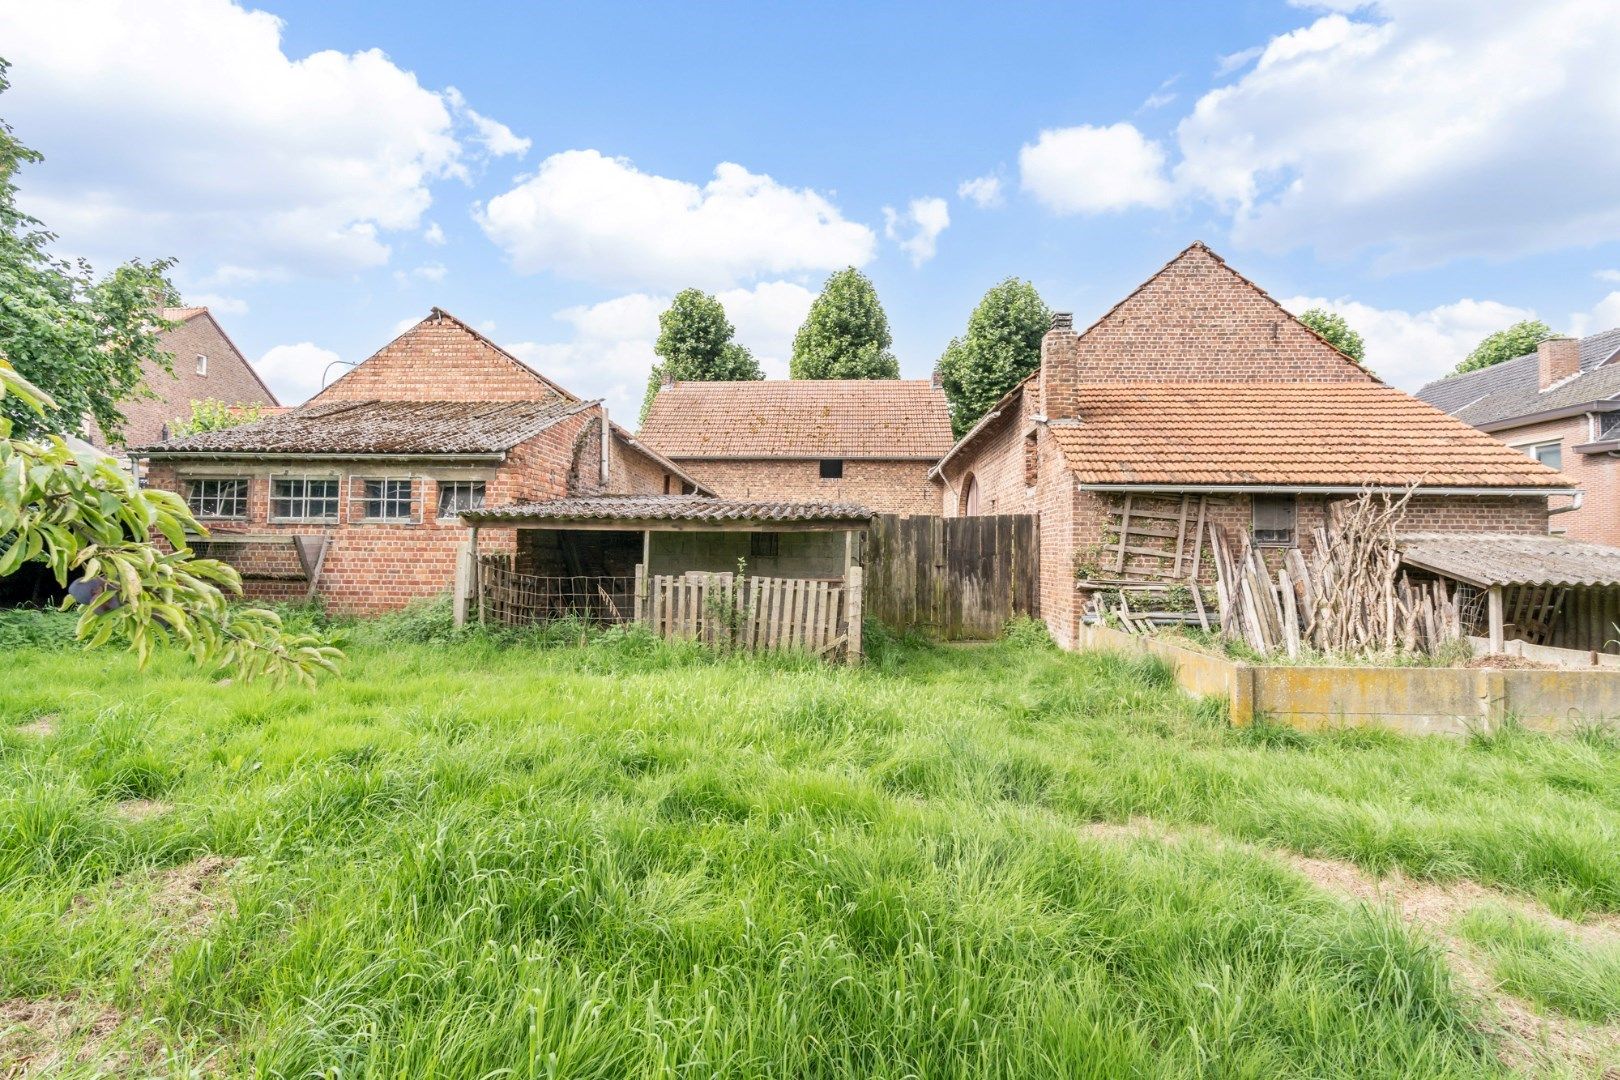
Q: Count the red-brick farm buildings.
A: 3